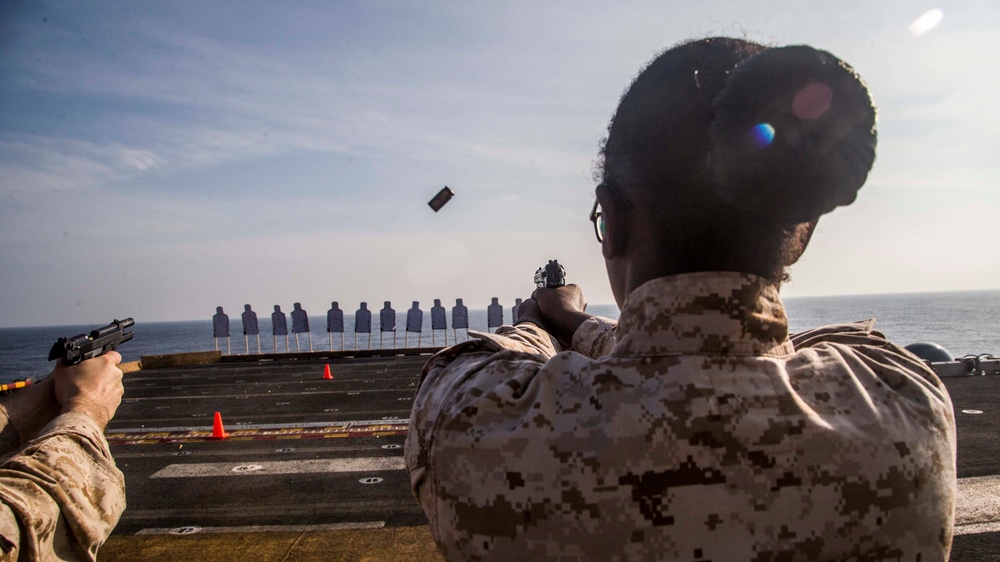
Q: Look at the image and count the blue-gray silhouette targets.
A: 12